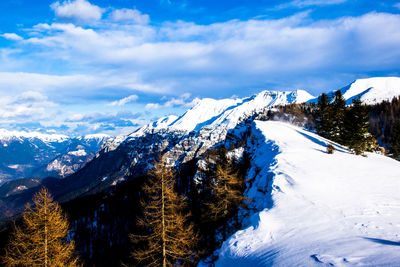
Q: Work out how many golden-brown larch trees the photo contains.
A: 3